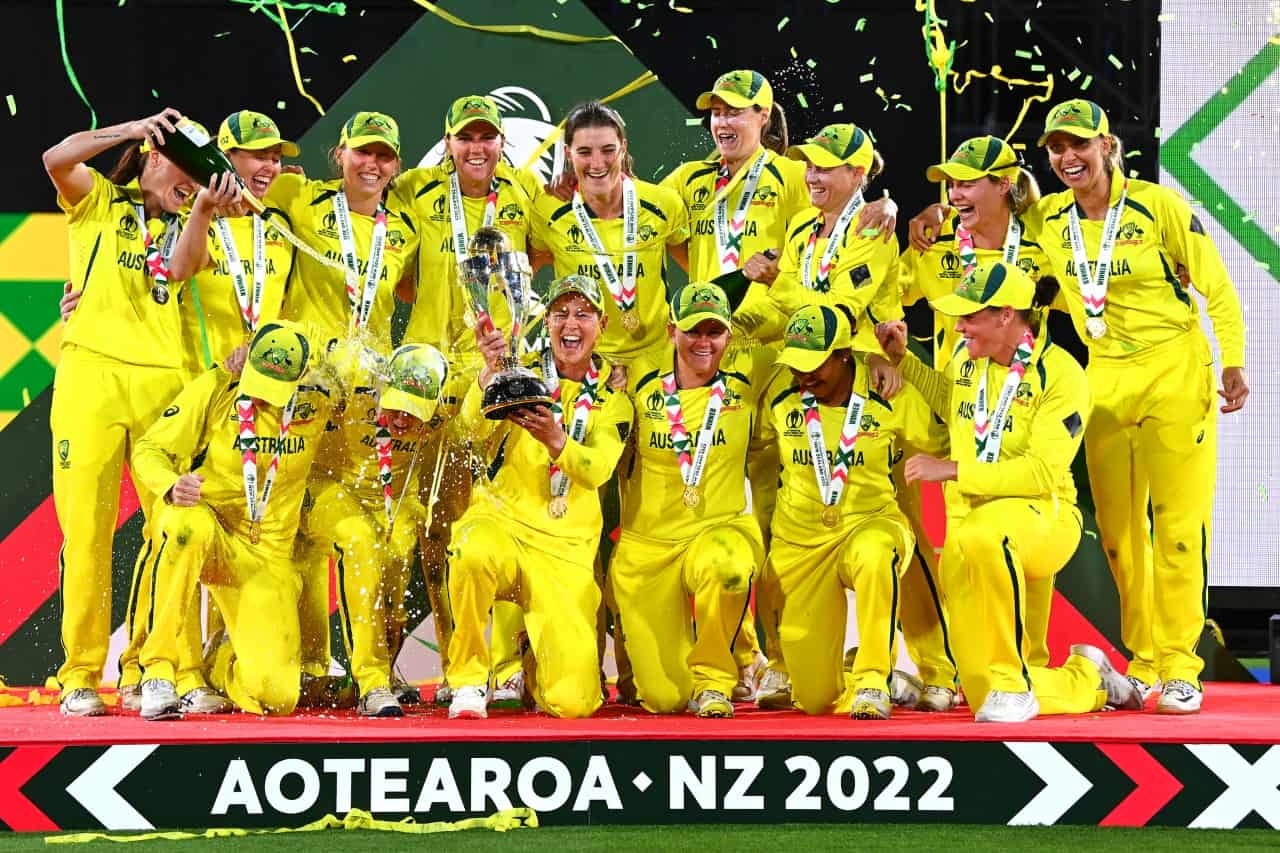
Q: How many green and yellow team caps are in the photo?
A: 14